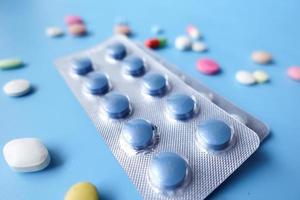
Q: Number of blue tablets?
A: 10